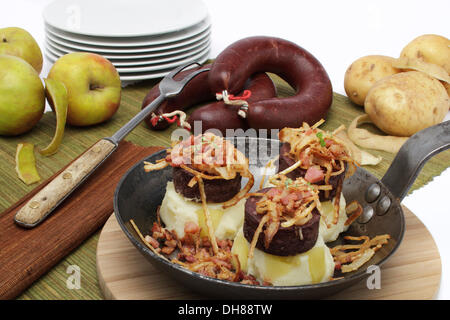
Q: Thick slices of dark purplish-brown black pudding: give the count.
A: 3